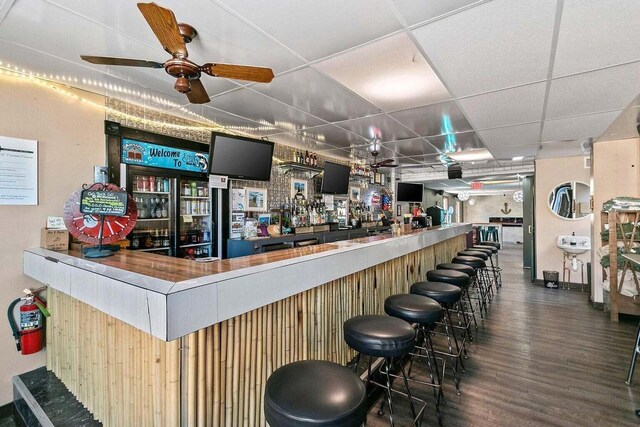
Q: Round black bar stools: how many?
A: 11